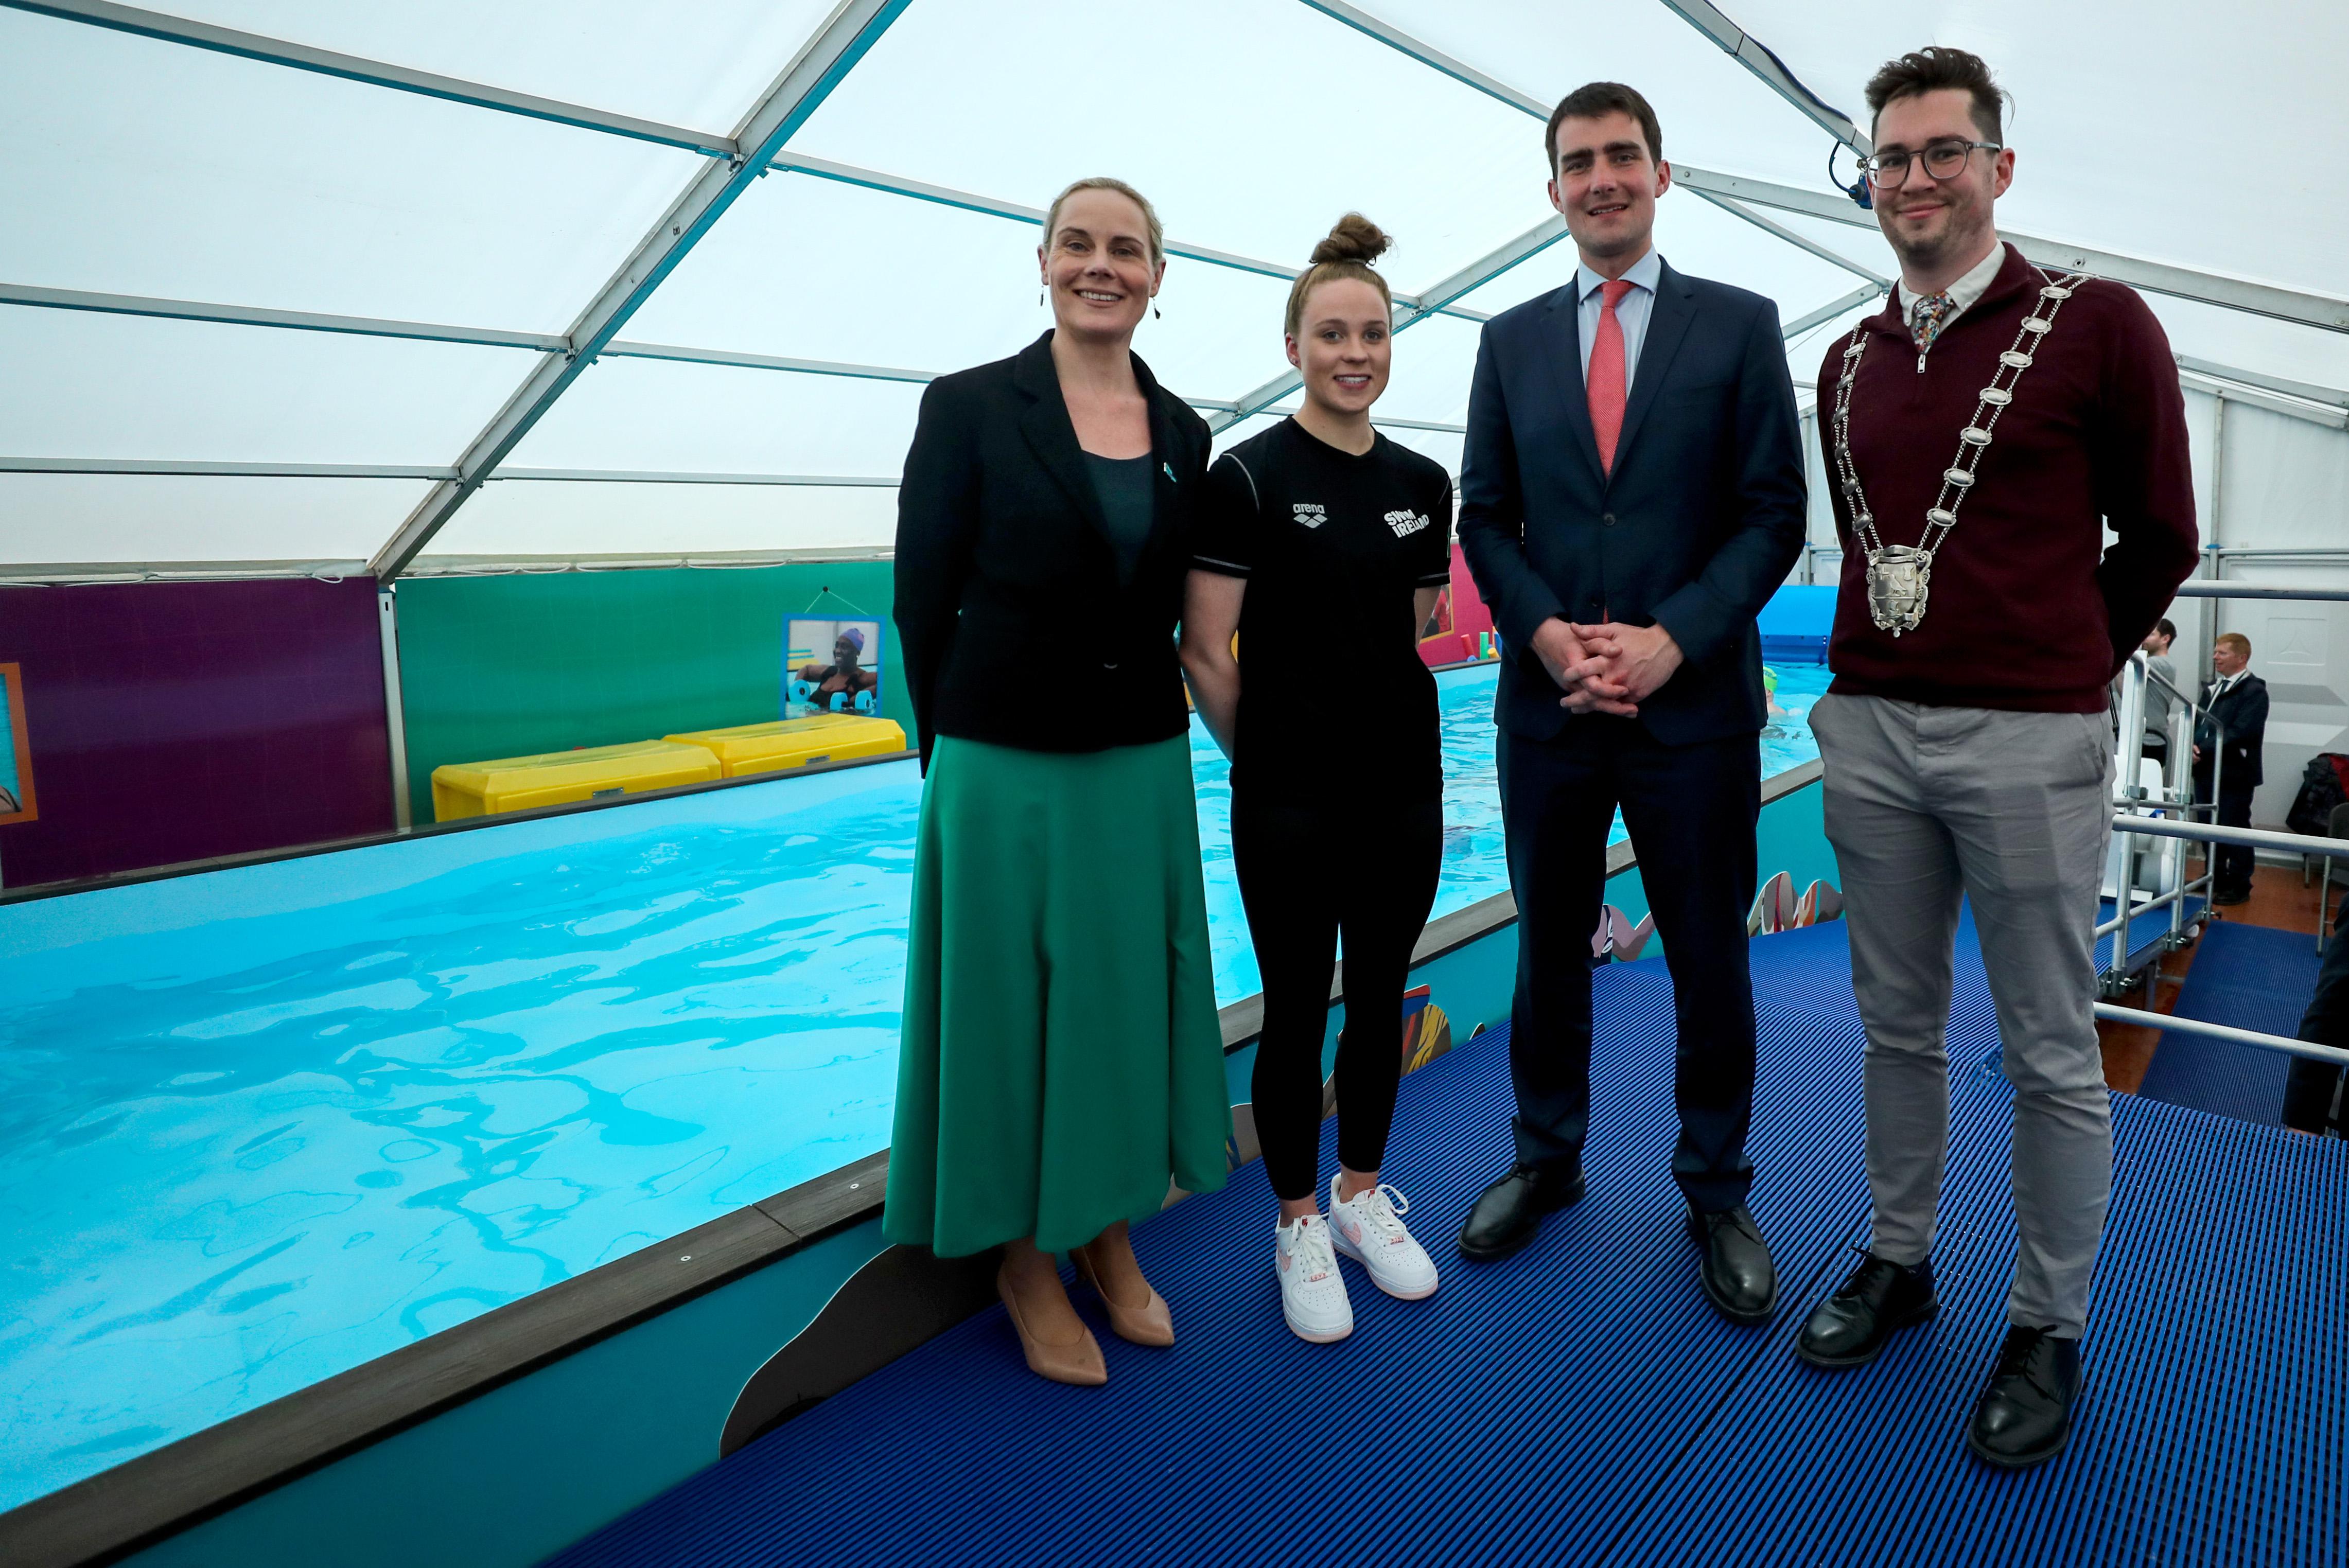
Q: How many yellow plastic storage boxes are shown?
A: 2